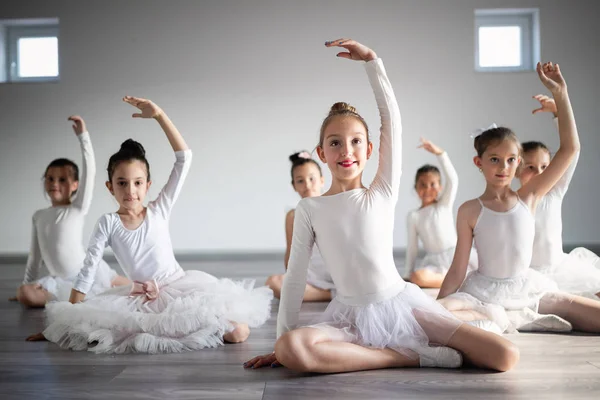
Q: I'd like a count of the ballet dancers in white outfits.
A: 7